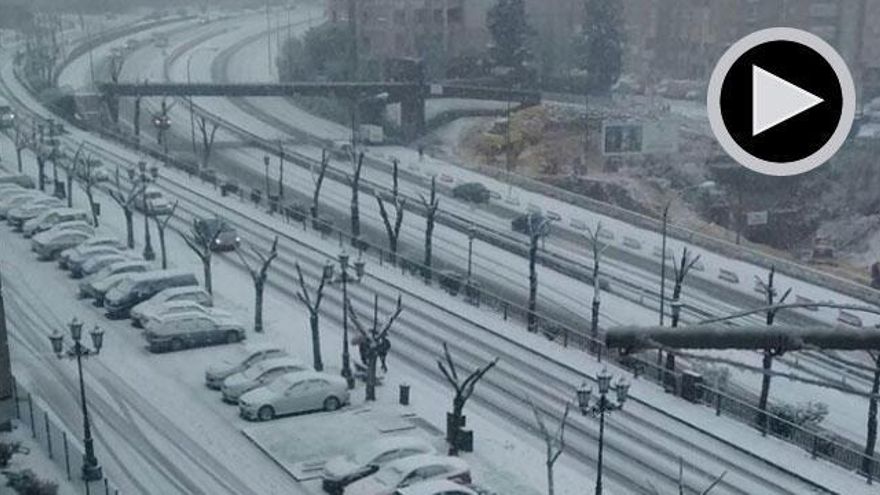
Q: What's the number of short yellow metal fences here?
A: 0